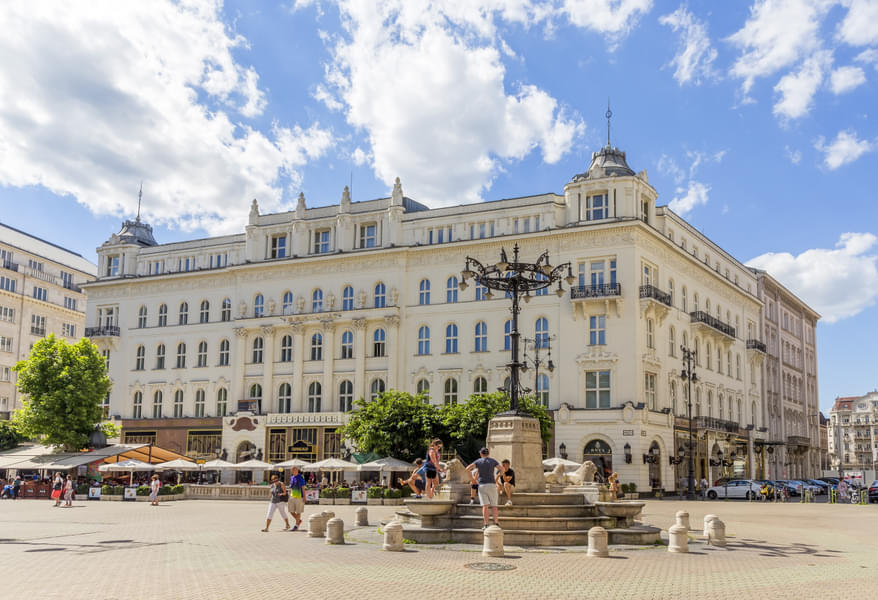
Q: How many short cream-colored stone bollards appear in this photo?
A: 11